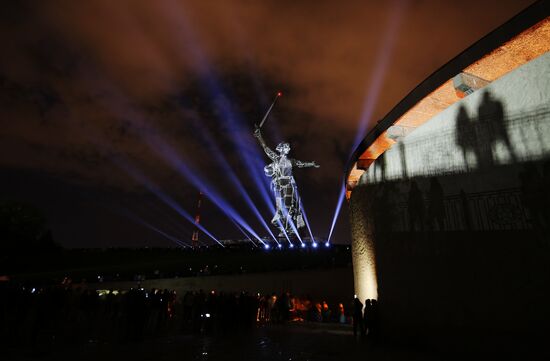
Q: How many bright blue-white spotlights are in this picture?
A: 6